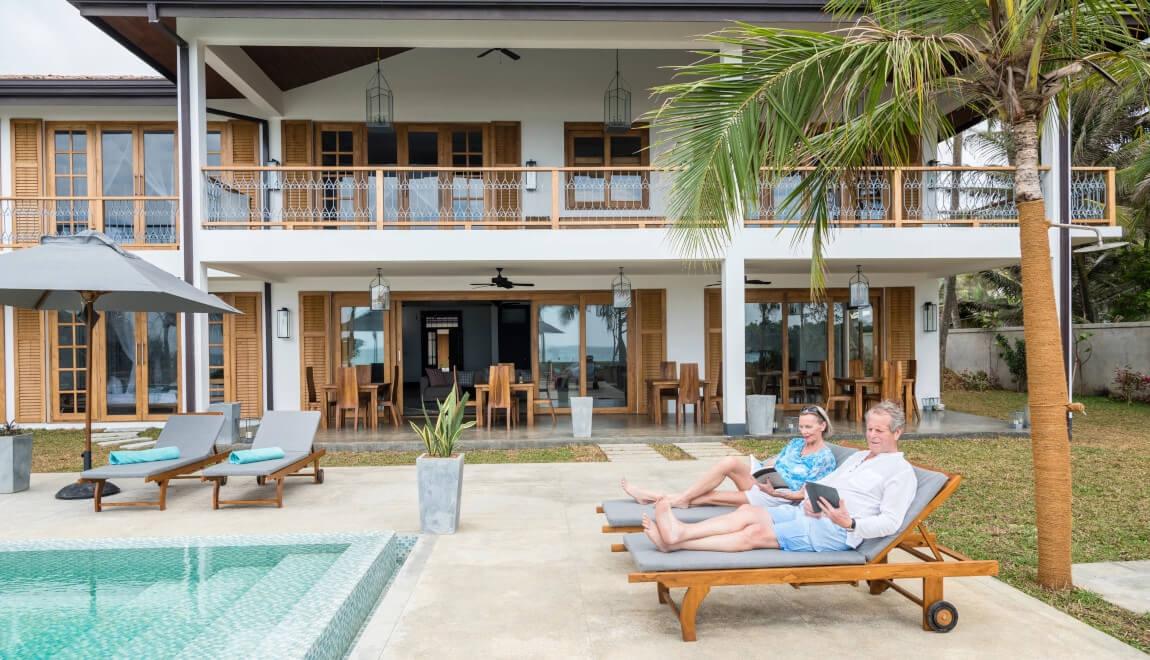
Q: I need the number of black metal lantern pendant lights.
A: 5